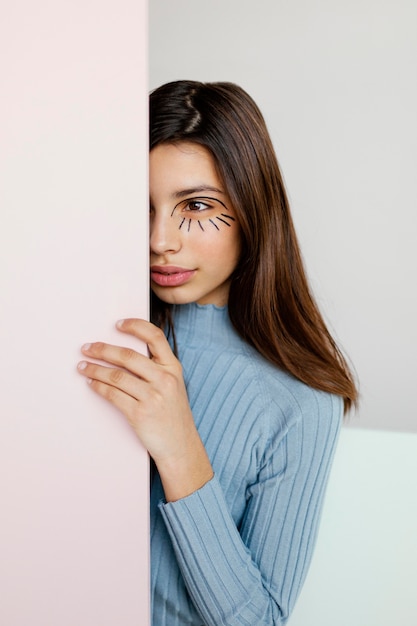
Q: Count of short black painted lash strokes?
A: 6